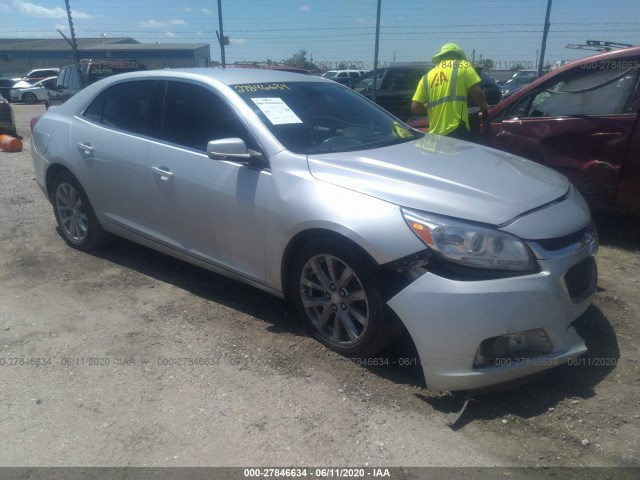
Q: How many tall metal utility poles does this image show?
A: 4